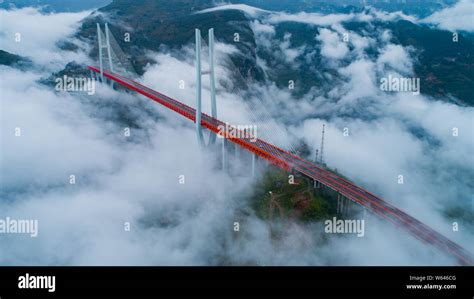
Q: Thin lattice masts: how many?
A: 2